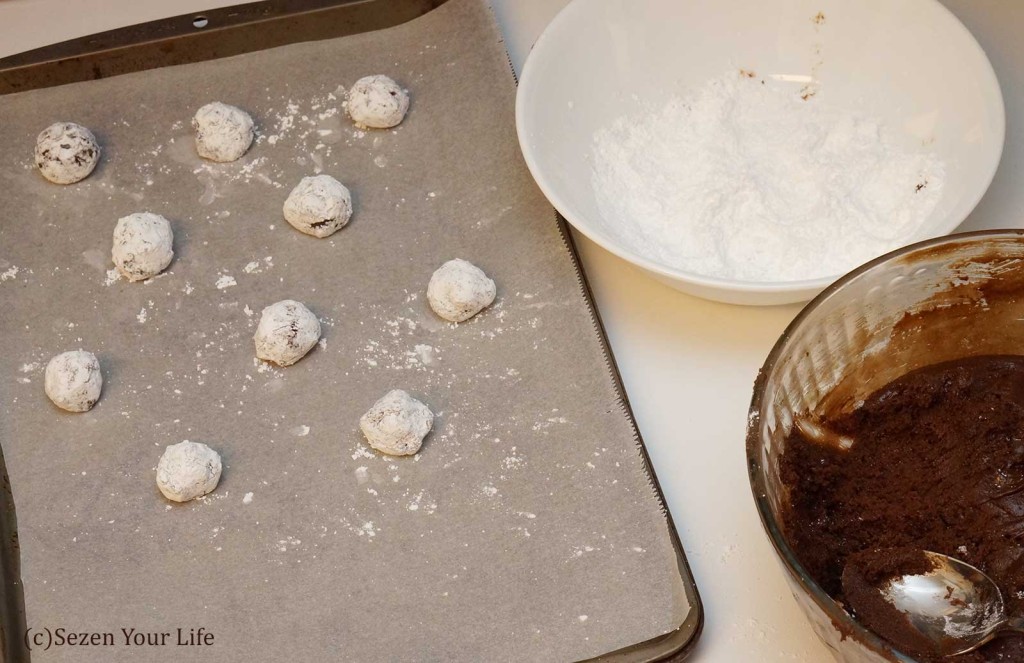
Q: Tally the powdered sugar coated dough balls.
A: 10